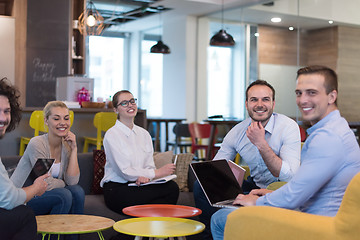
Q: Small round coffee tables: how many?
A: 3